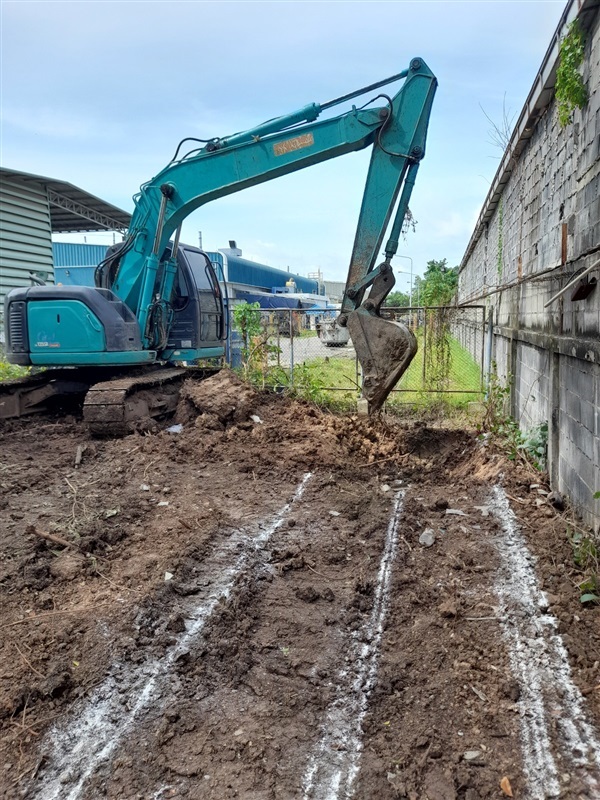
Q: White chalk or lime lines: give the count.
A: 3